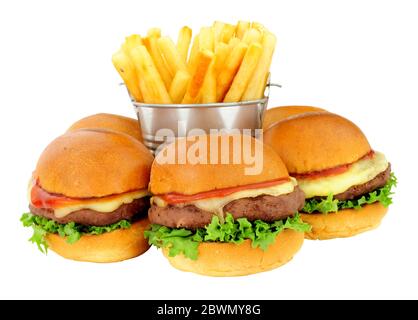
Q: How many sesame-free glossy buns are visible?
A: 5